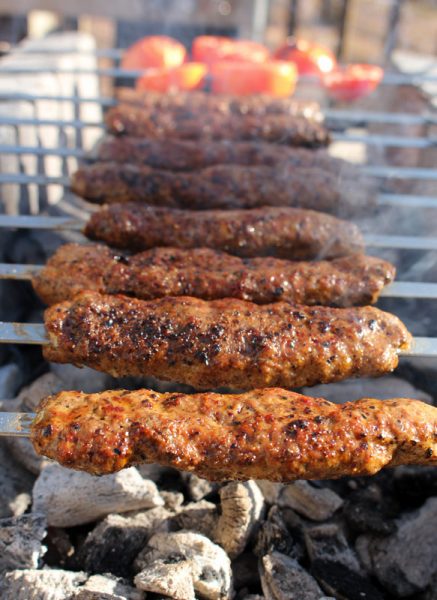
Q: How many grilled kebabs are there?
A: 8